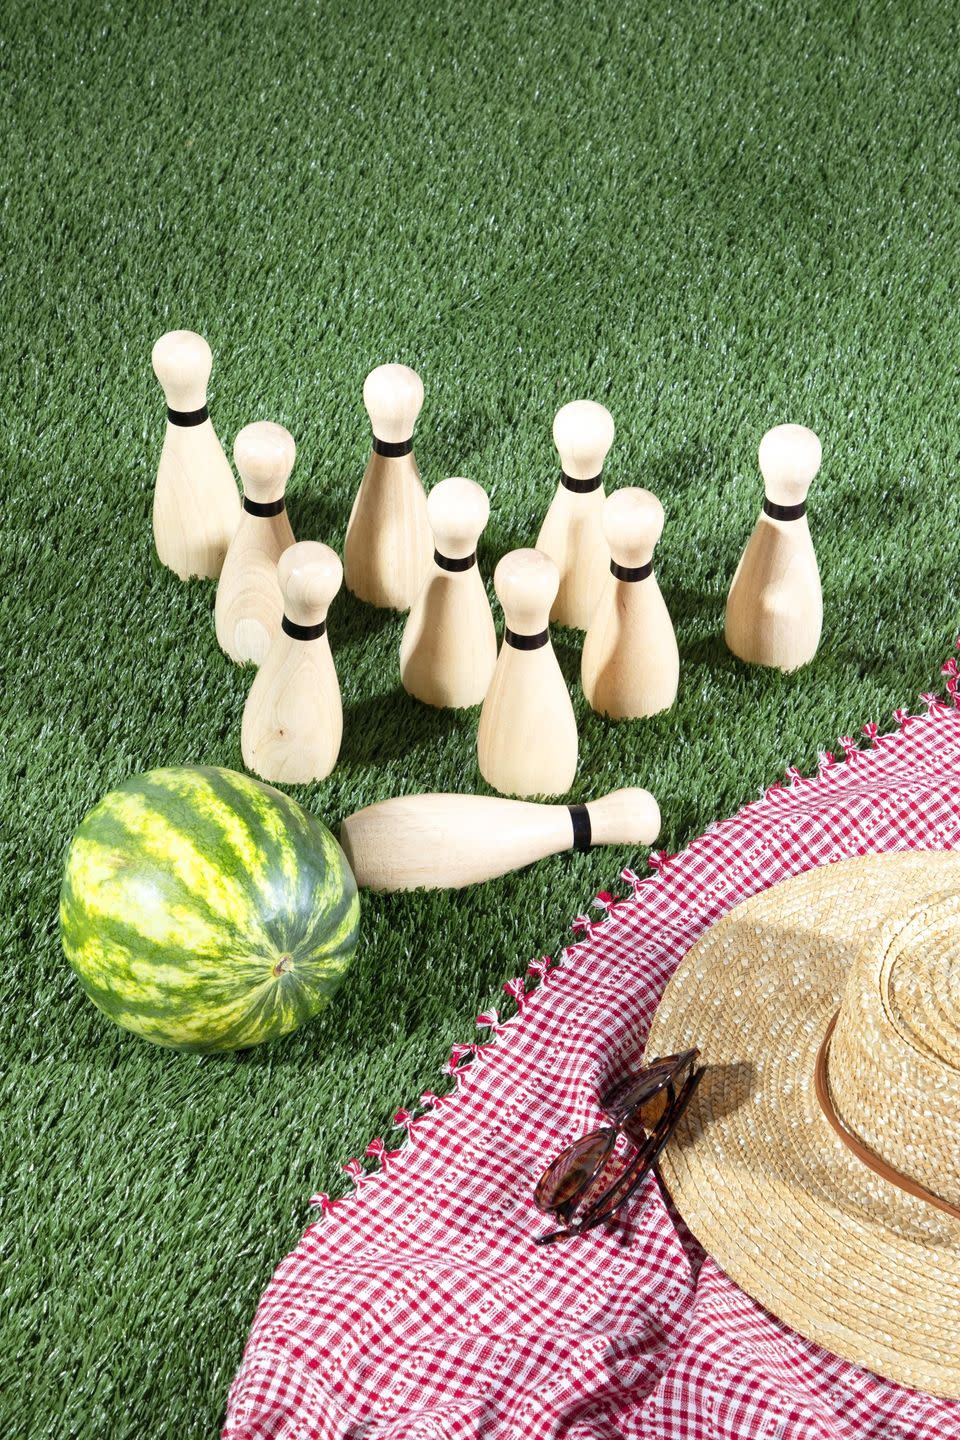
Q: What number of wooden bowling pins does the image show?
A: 10